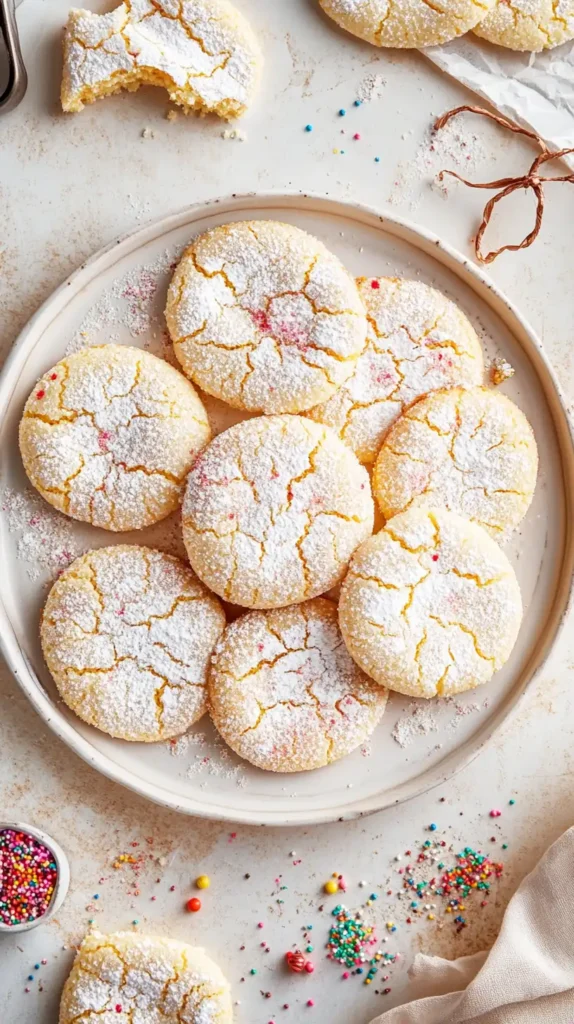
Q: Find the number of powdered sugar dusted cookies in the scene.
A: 12